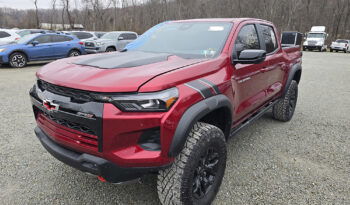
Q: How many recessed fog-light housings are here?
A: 1